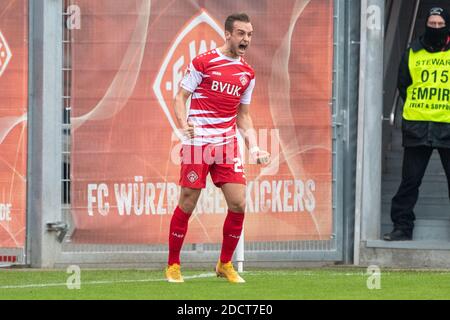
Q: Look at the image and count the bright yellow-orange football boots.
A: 2